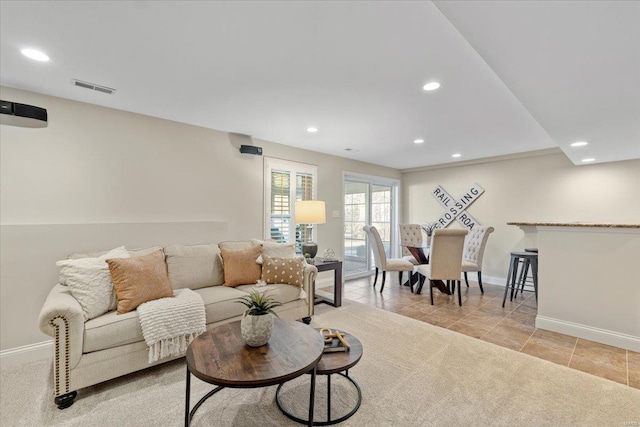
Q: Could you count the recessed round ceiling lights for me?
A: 7